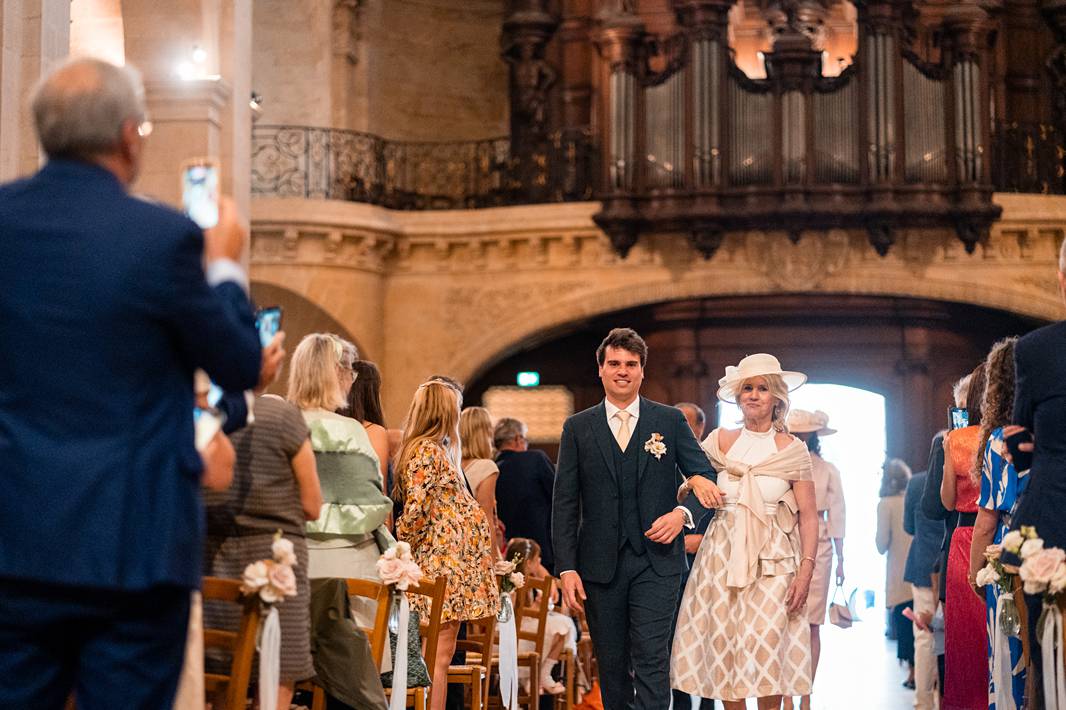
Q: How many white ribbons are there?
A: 5